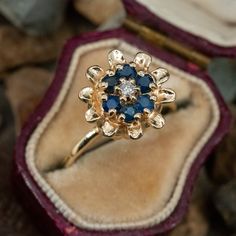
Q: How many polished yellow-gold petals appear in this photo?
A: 10